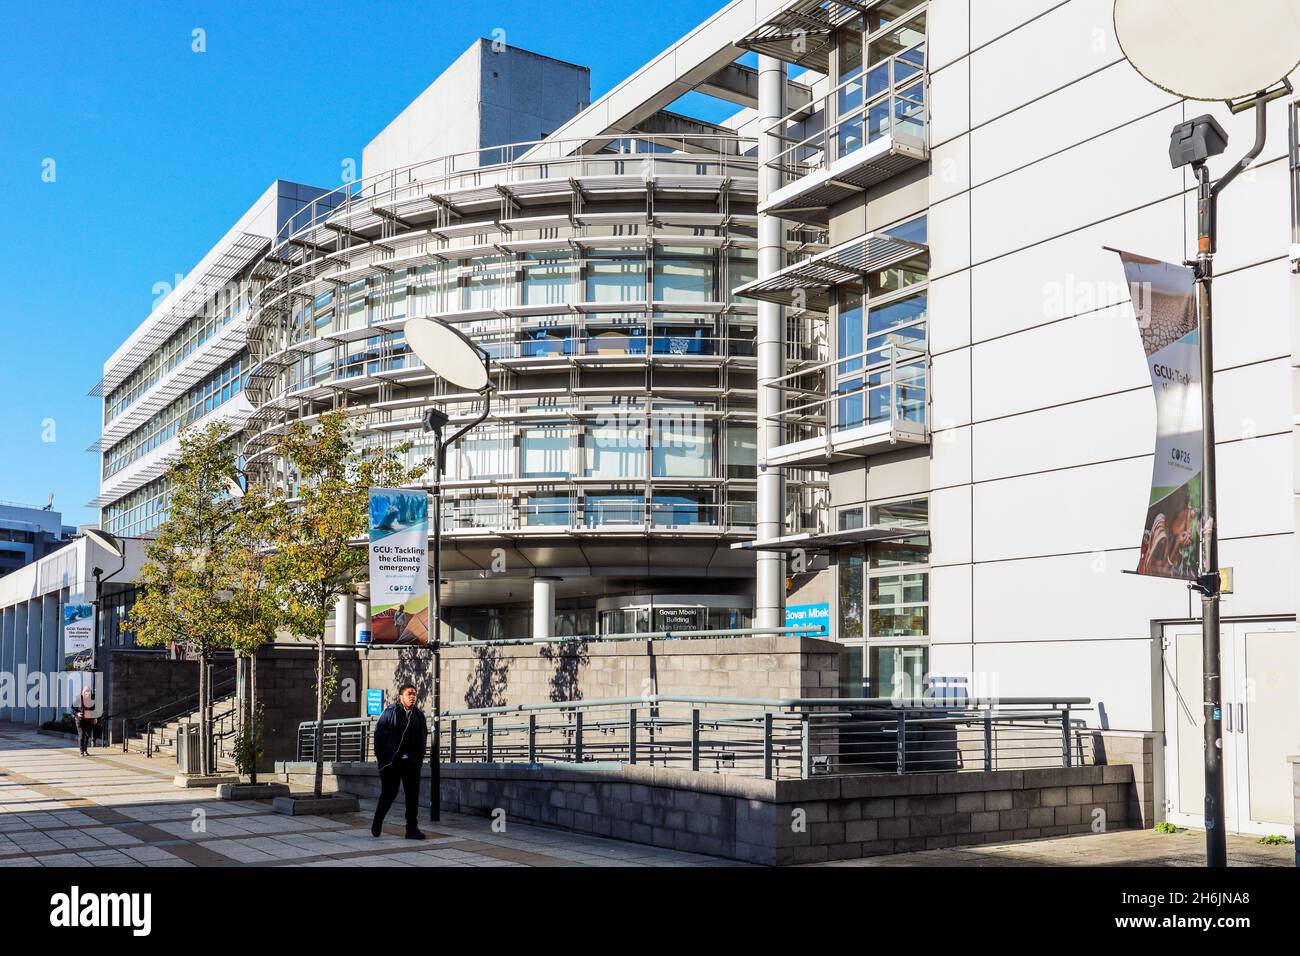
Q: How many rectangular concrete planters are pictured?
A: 3